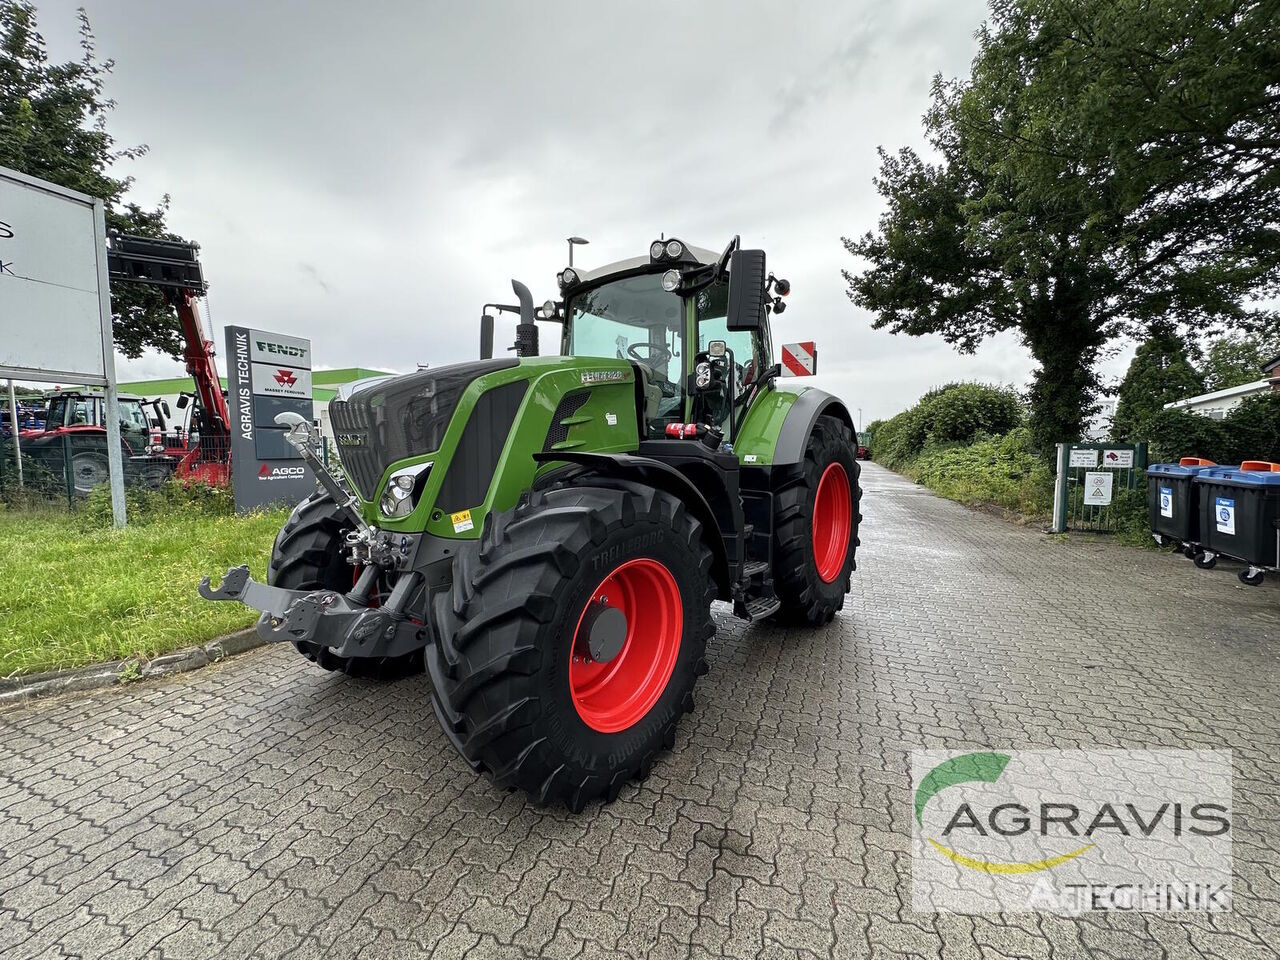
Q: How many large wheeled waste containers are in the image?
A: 2